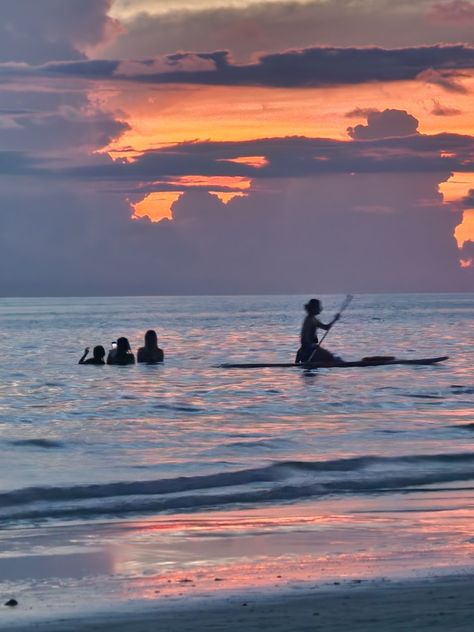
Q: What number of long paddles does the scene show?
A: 1